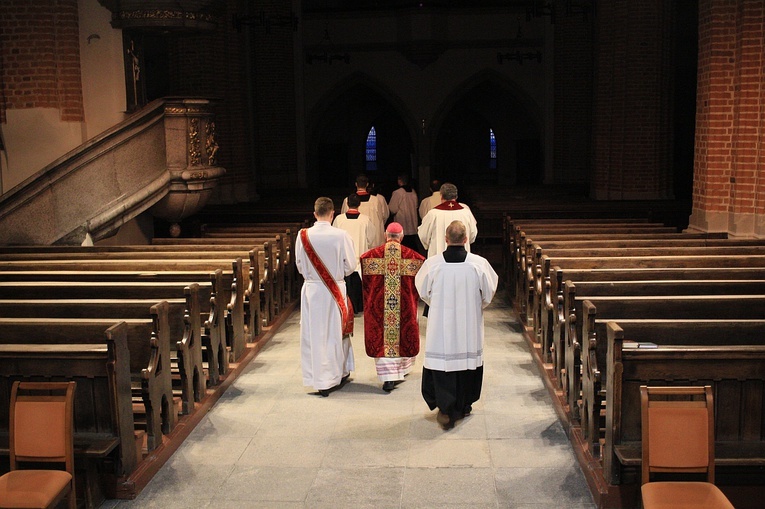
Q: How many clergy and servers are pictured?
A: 9